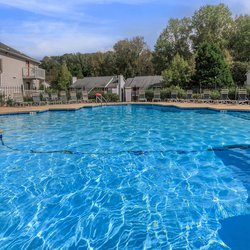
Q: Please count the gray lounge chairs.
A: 14